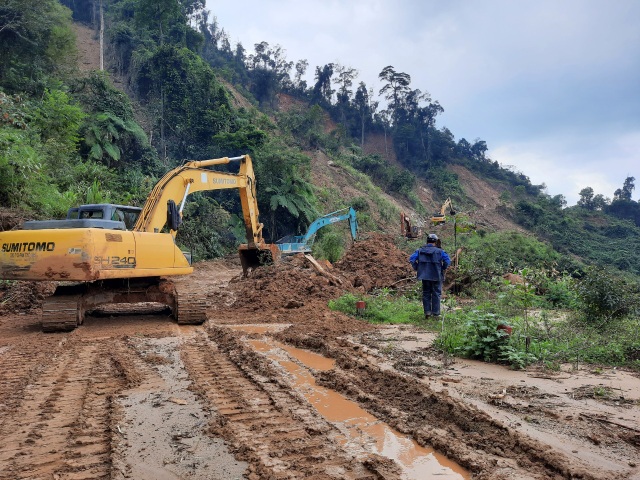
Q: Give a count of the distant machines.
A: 3